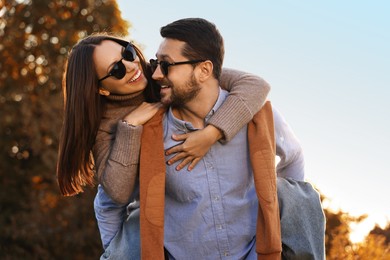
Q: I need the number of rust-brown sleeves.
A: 2